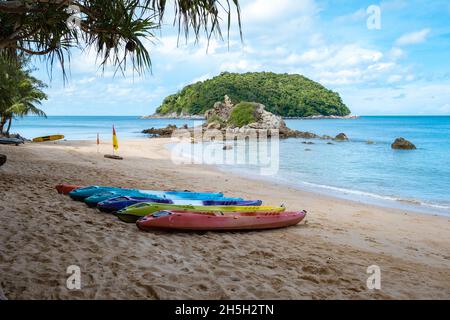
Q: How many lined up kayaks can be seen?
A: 6